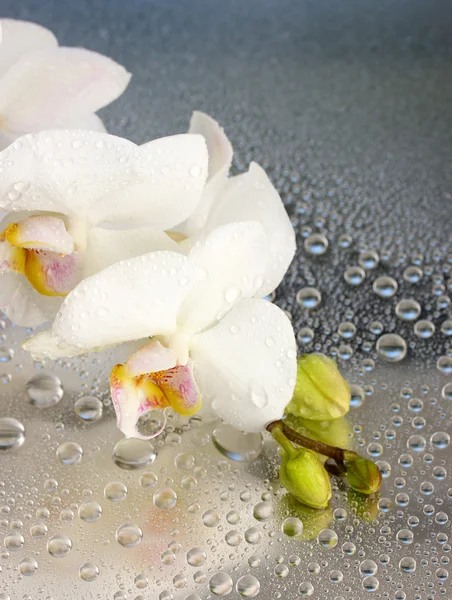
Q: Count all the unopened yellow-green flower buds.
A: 3